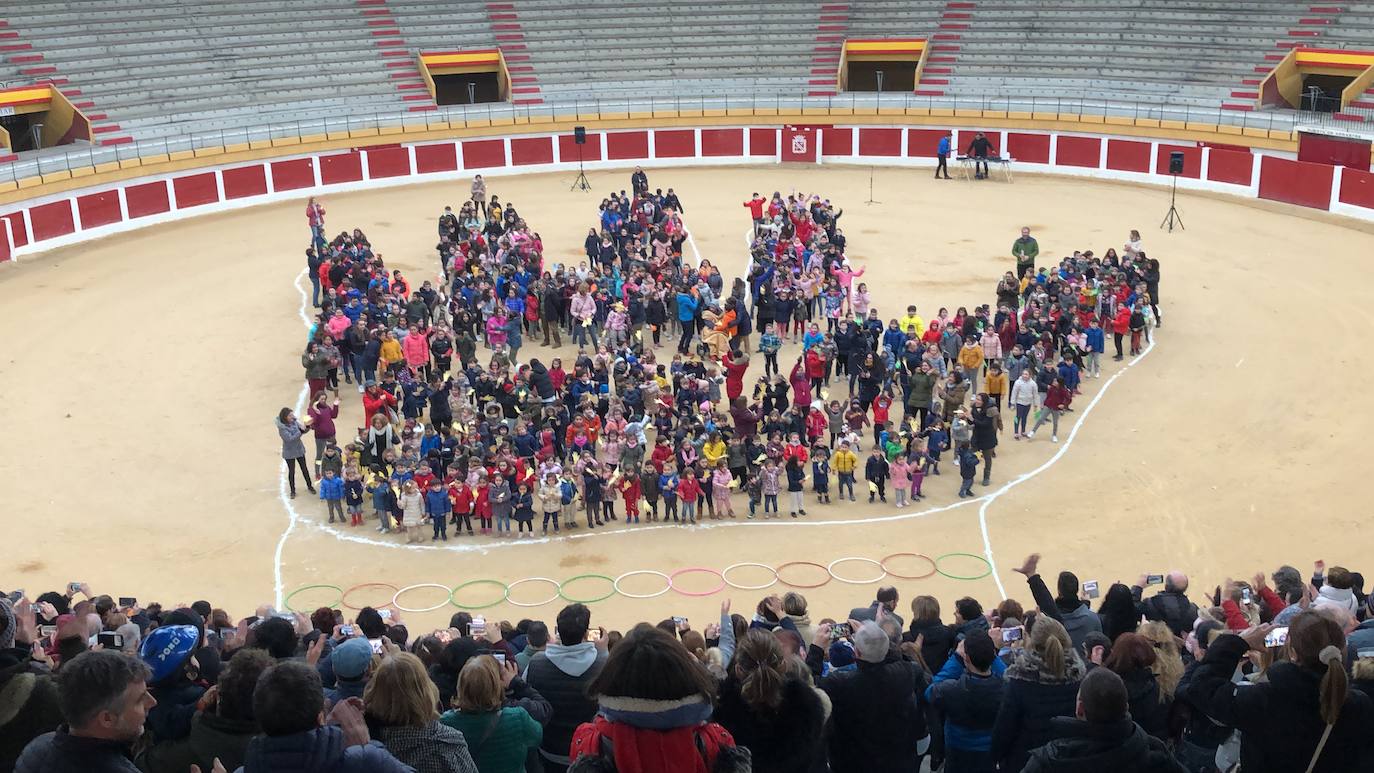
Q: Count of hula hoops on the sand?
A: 13